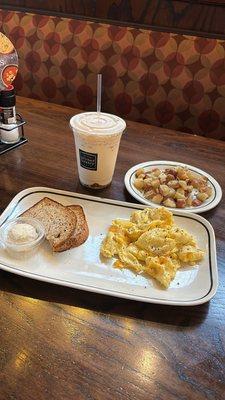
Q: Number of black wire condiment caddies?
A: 1